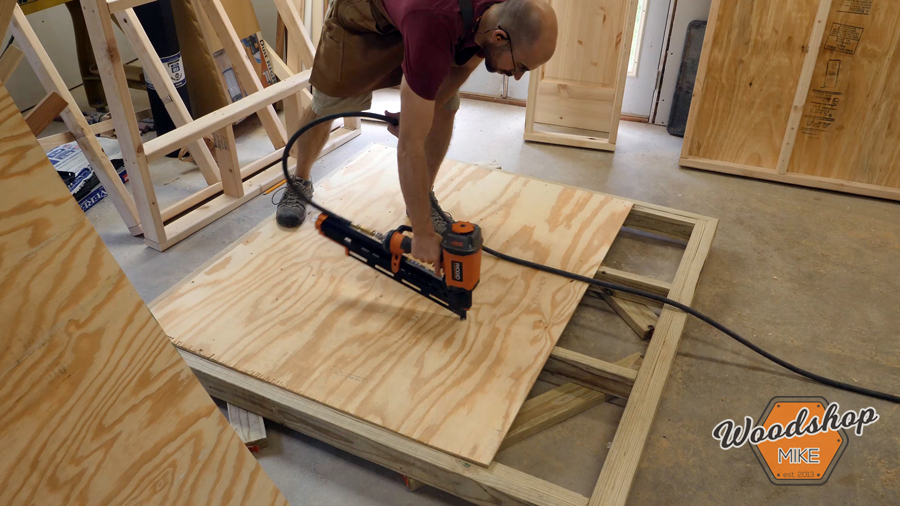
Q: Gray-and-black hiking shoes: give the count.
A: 2